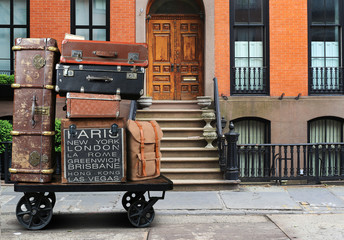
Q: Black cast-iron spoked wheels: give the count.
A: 4